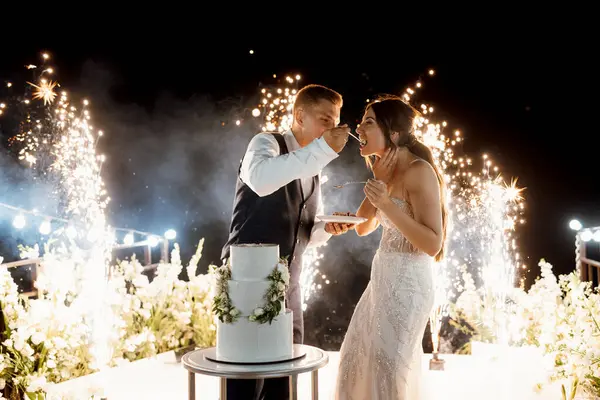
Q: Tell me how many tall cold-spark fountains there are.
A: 4